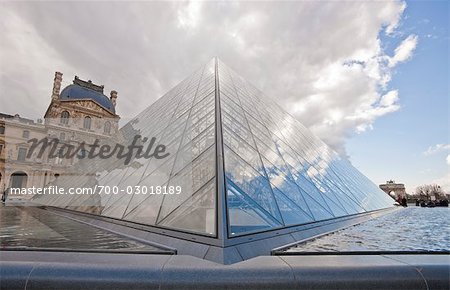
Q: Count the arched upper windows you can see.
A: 3